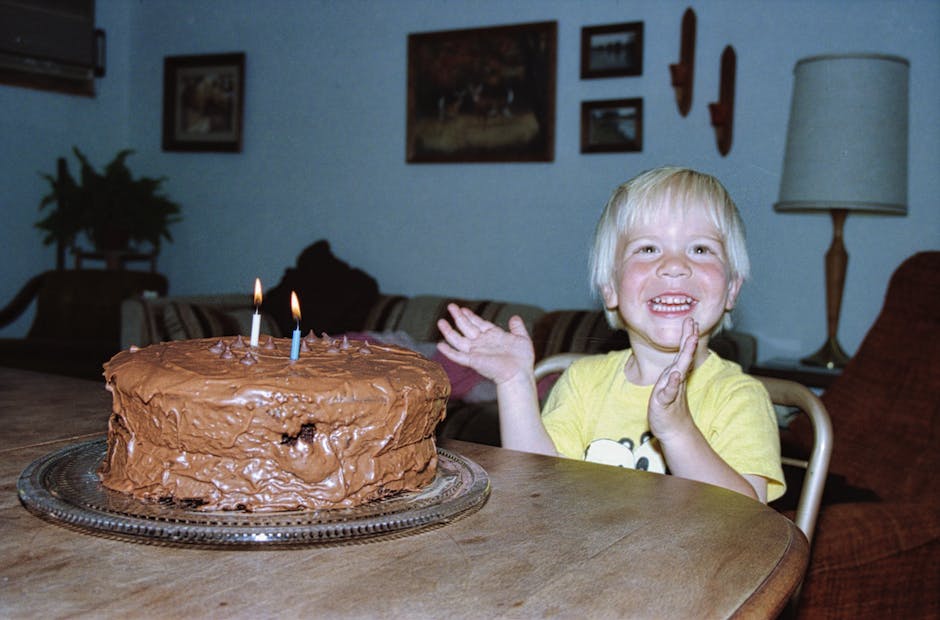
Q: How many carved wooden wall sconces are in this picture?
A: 2